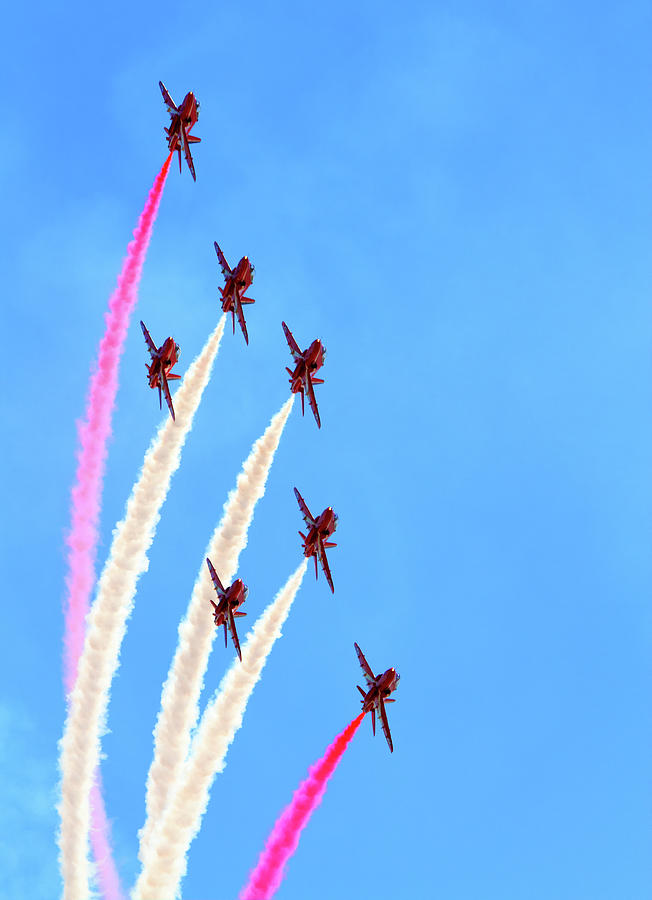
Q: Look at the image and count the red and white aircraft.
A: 7